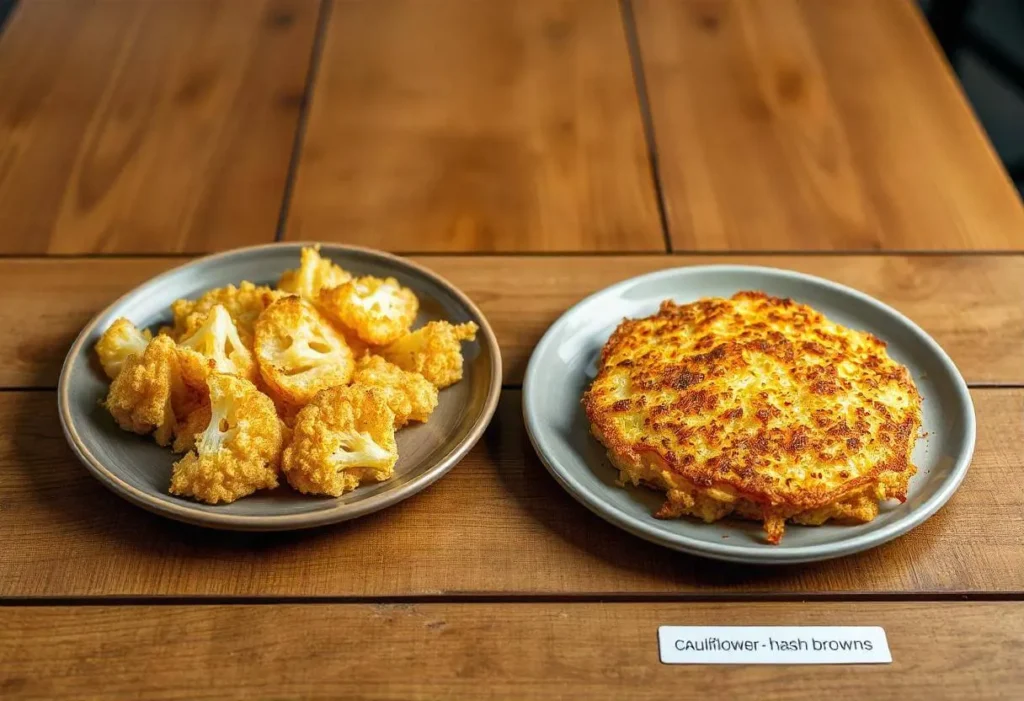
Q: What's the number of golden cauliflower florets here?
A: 11